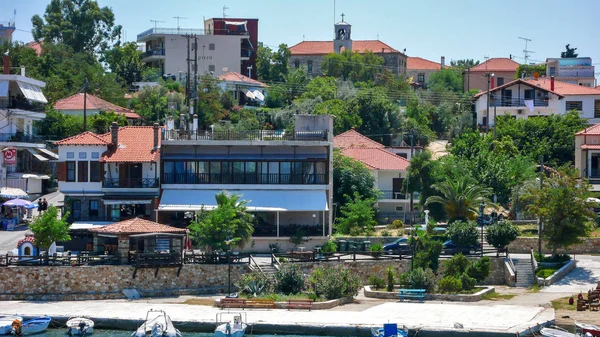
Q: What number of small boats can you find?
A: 8